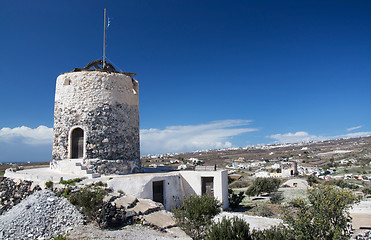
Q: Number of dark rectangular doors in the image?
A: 2